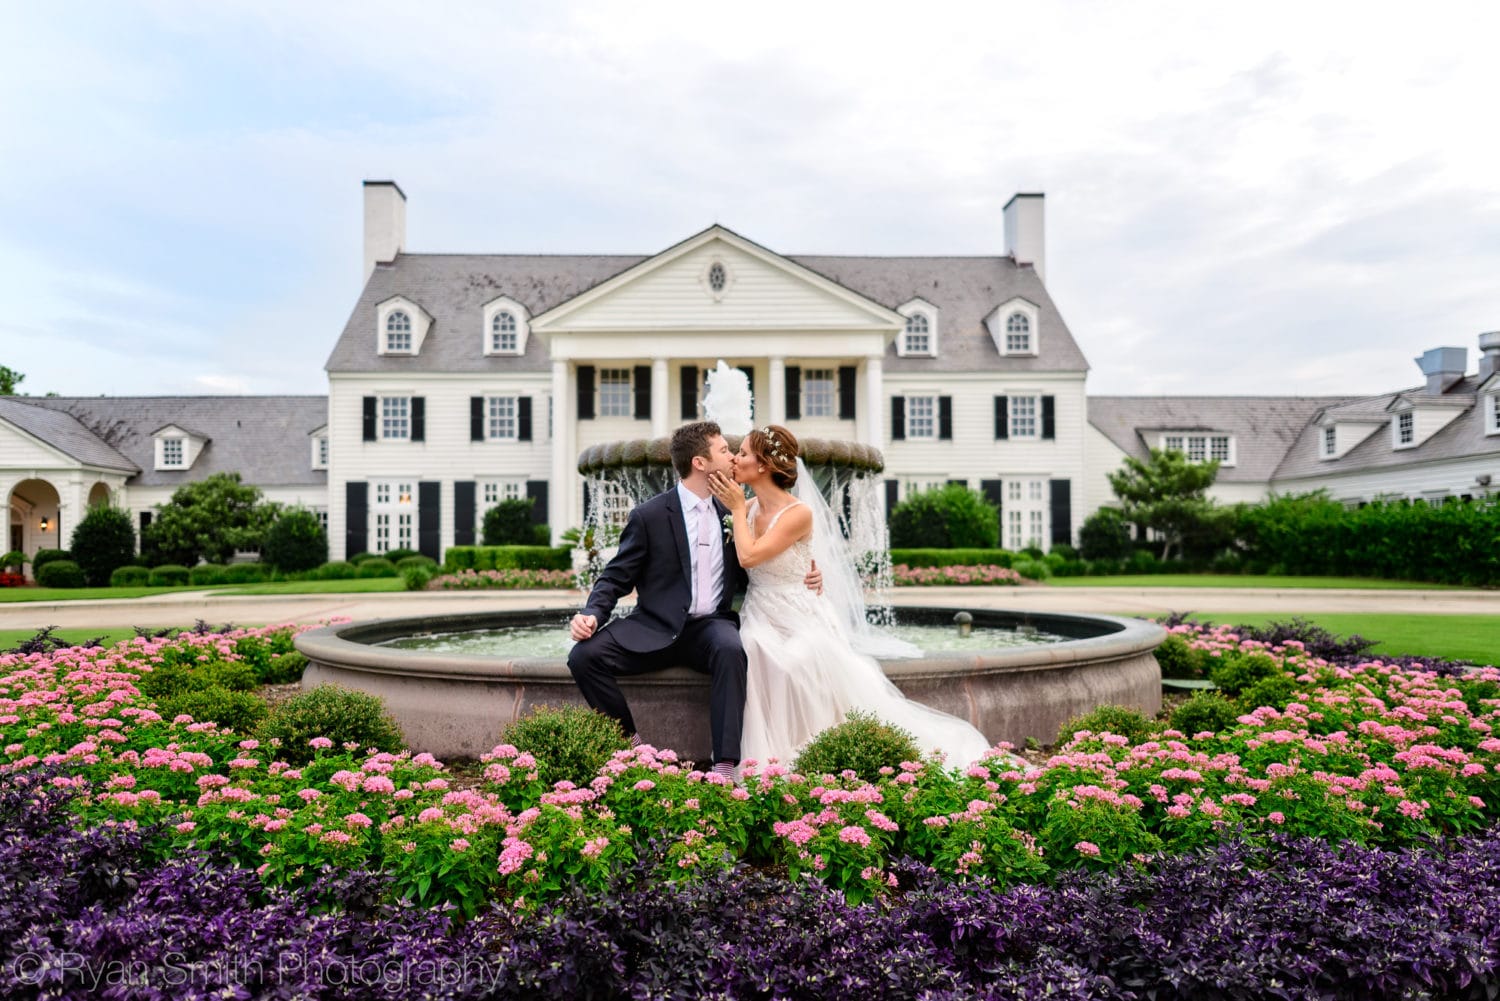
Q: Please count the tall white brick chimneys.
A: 2